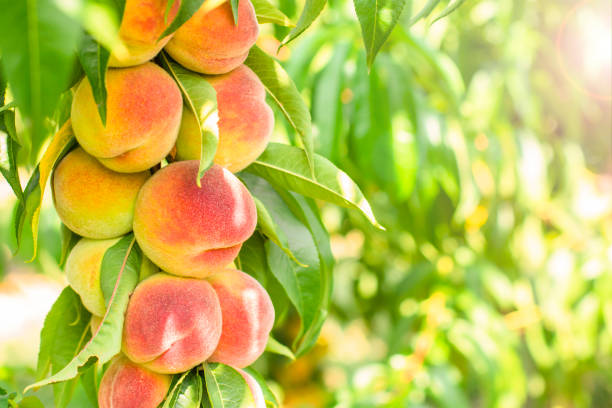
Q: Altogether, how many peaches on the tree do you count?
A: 11